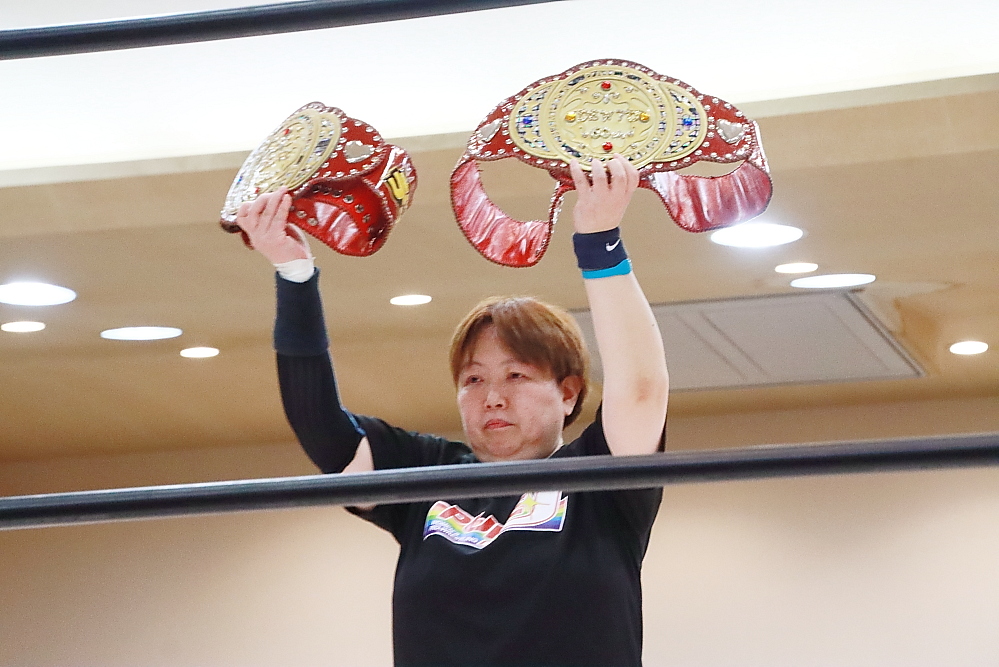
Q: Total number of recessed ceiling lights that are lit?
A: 9